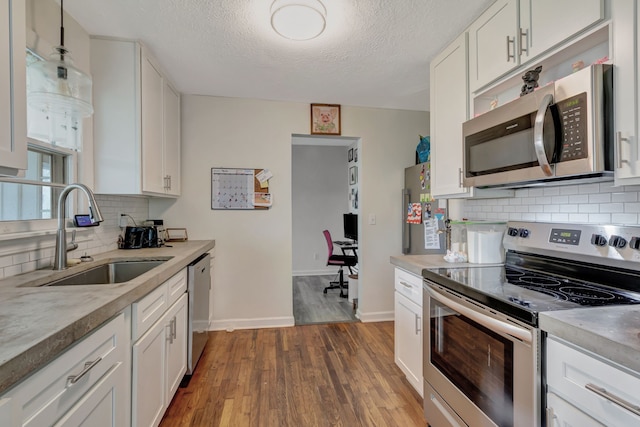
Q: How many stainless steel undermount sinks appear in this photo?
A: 1